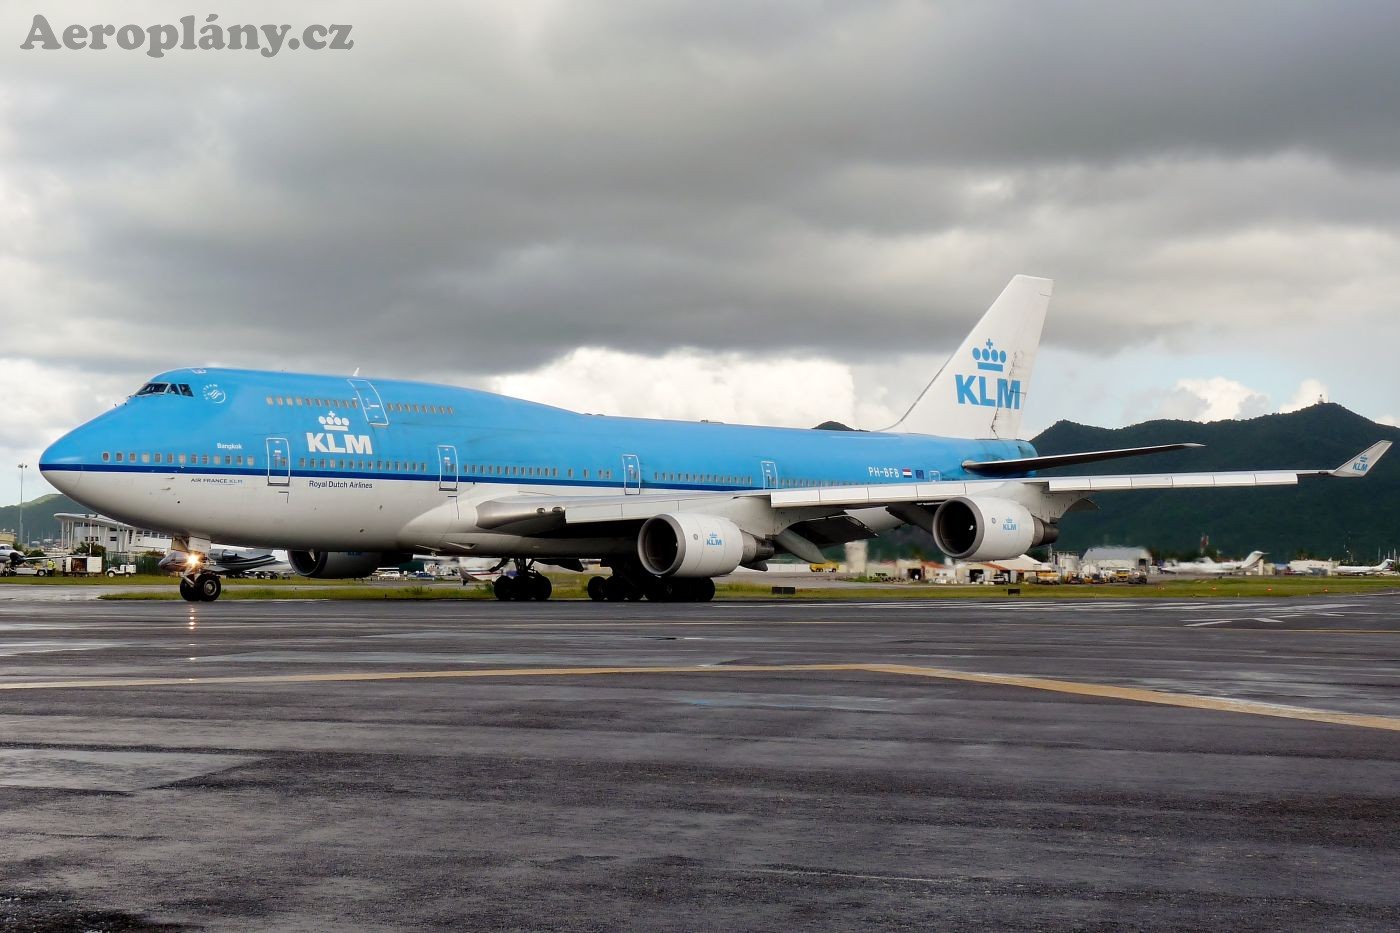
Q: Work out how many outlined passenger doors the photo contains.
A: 6